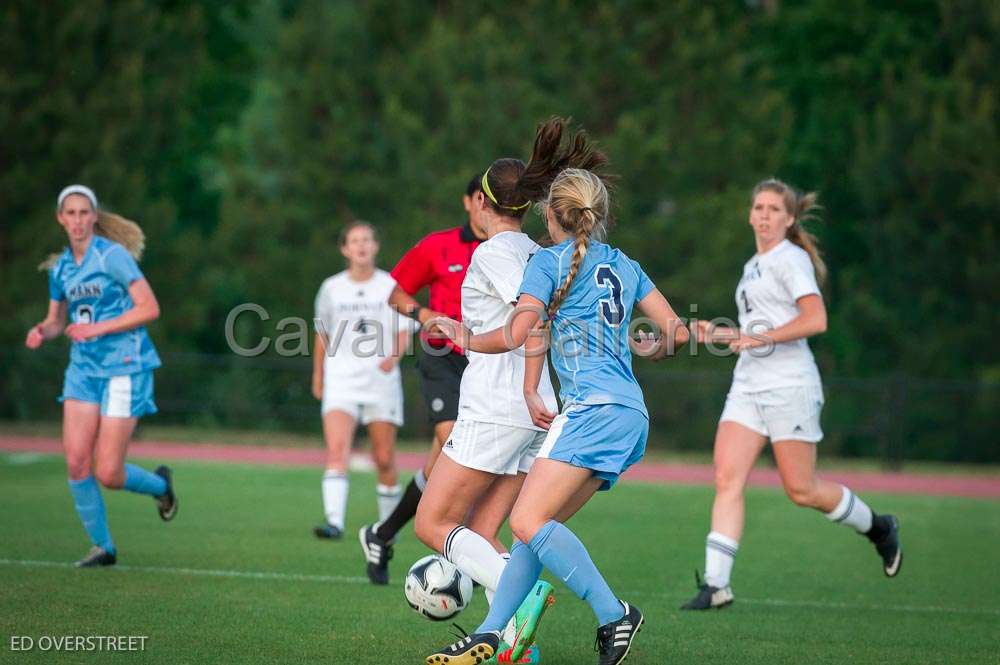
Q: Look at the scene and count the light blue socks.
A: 4